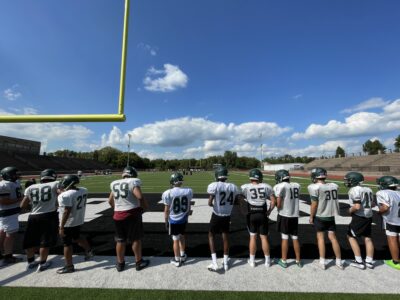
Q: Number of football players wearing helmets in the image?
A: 11